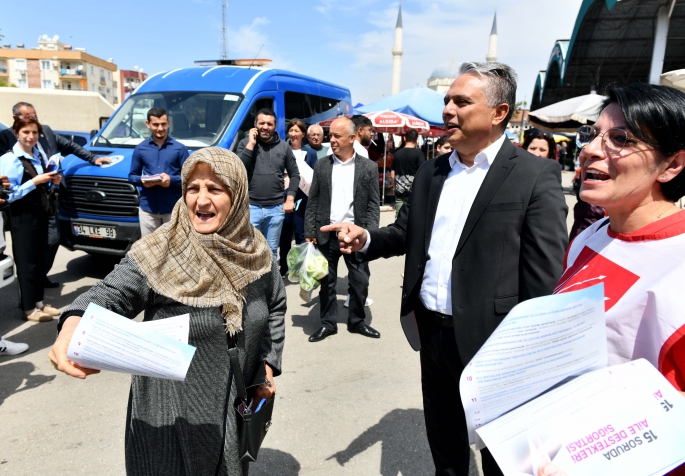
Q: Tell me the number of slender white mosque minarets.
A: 2